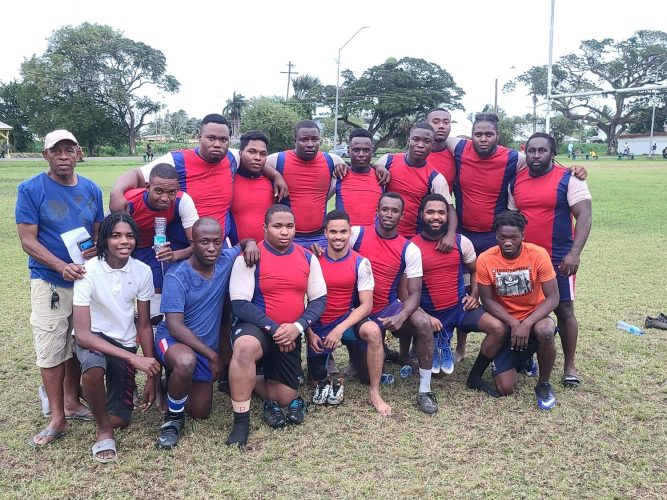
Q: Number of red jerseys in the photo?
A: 13